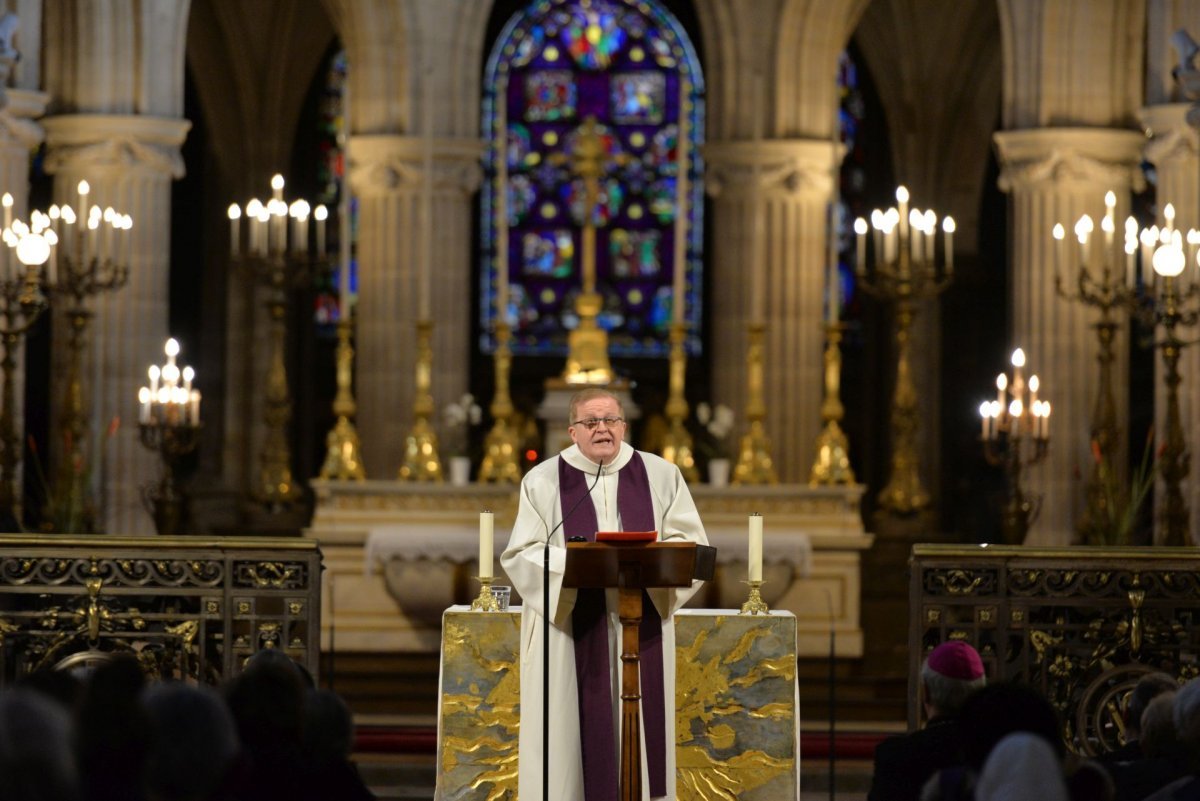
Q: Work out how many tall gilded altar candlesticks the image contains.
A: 6